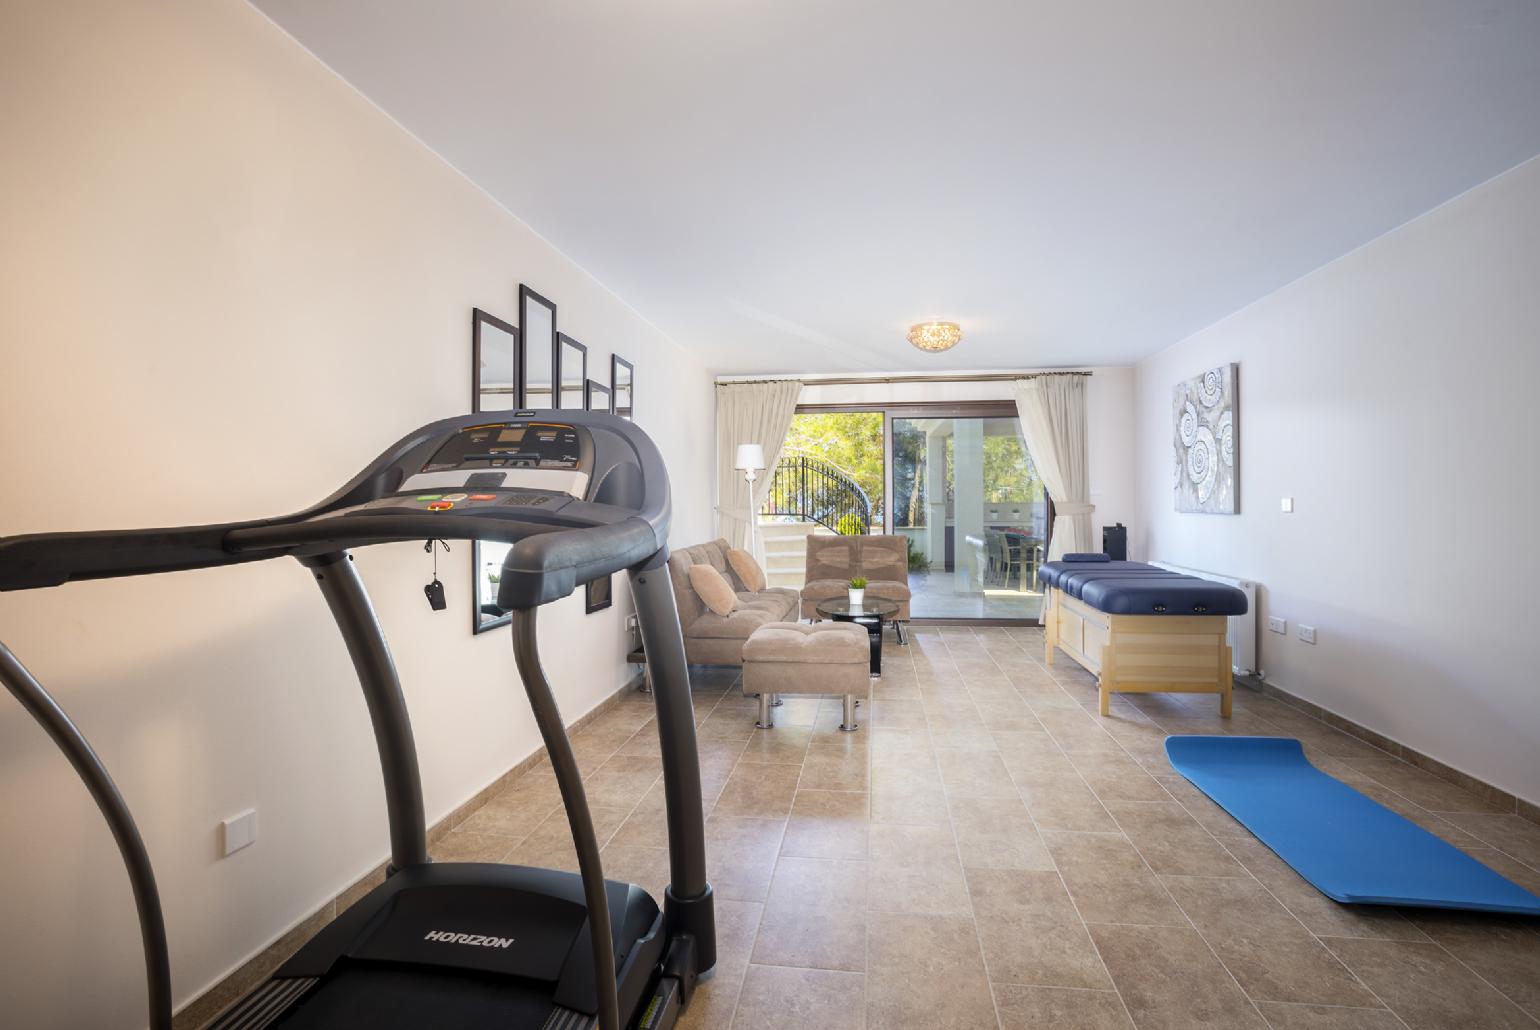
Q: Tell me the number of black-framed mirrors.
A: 5